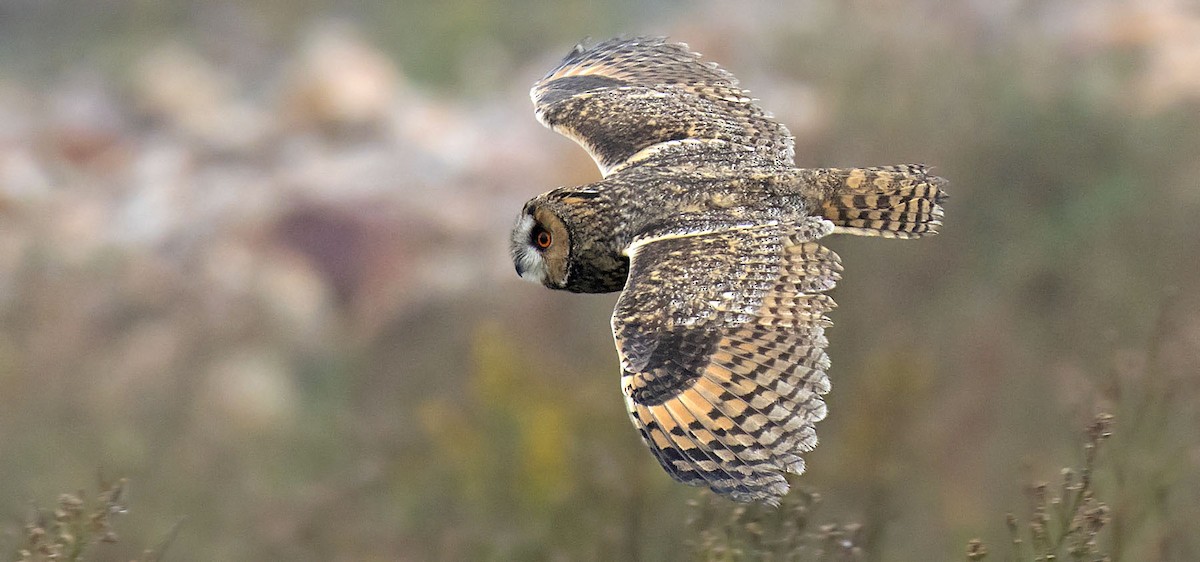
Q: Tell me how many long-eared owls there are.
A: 1